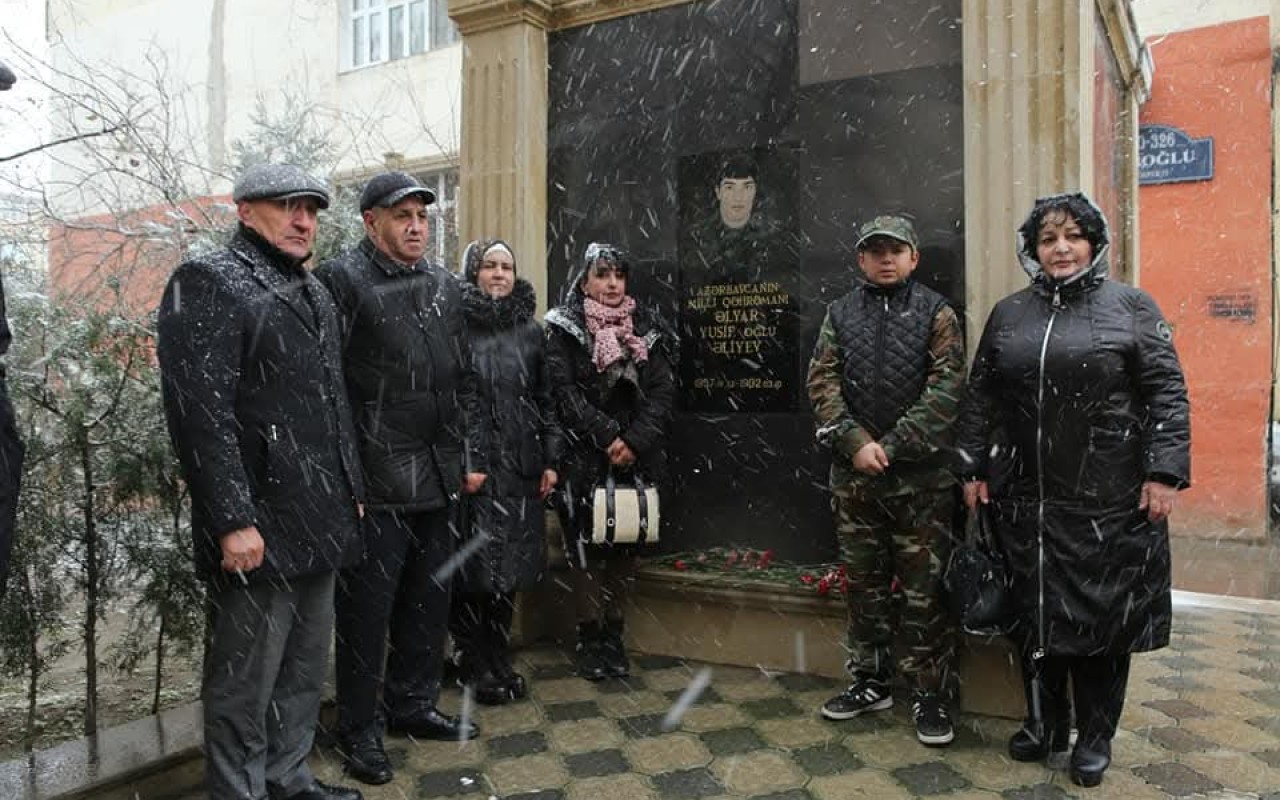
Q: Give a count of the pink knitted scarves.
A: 1